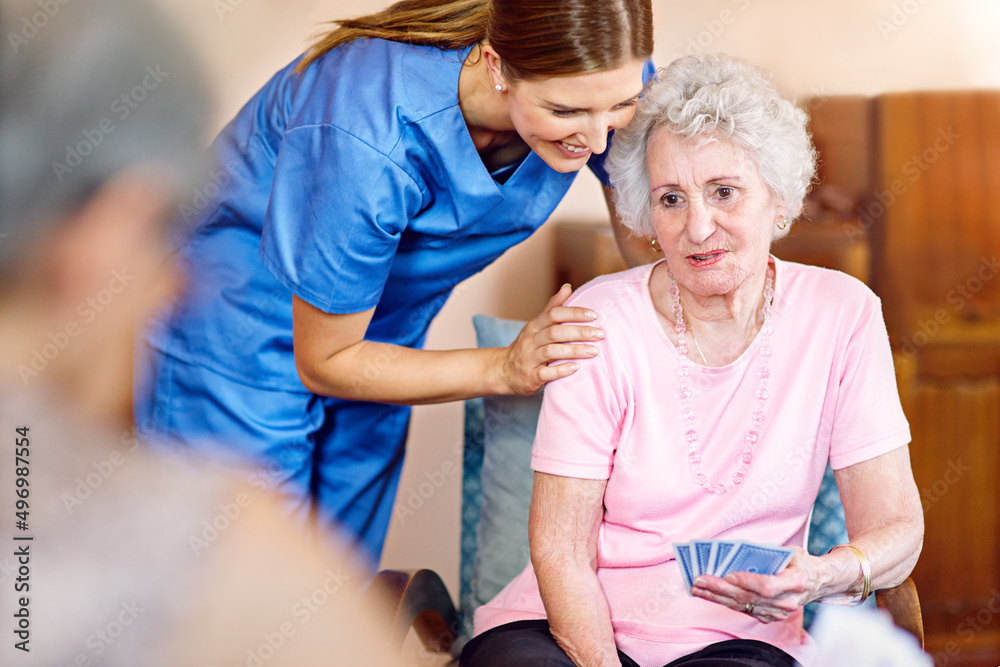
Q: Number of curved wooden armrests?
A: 2